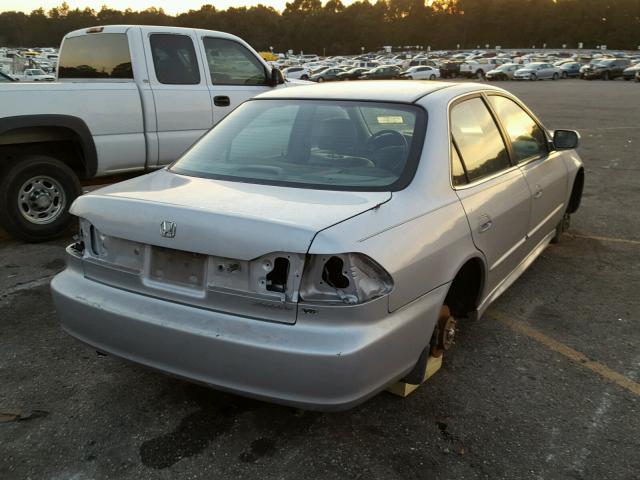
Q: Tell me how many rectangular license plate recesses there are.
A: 1